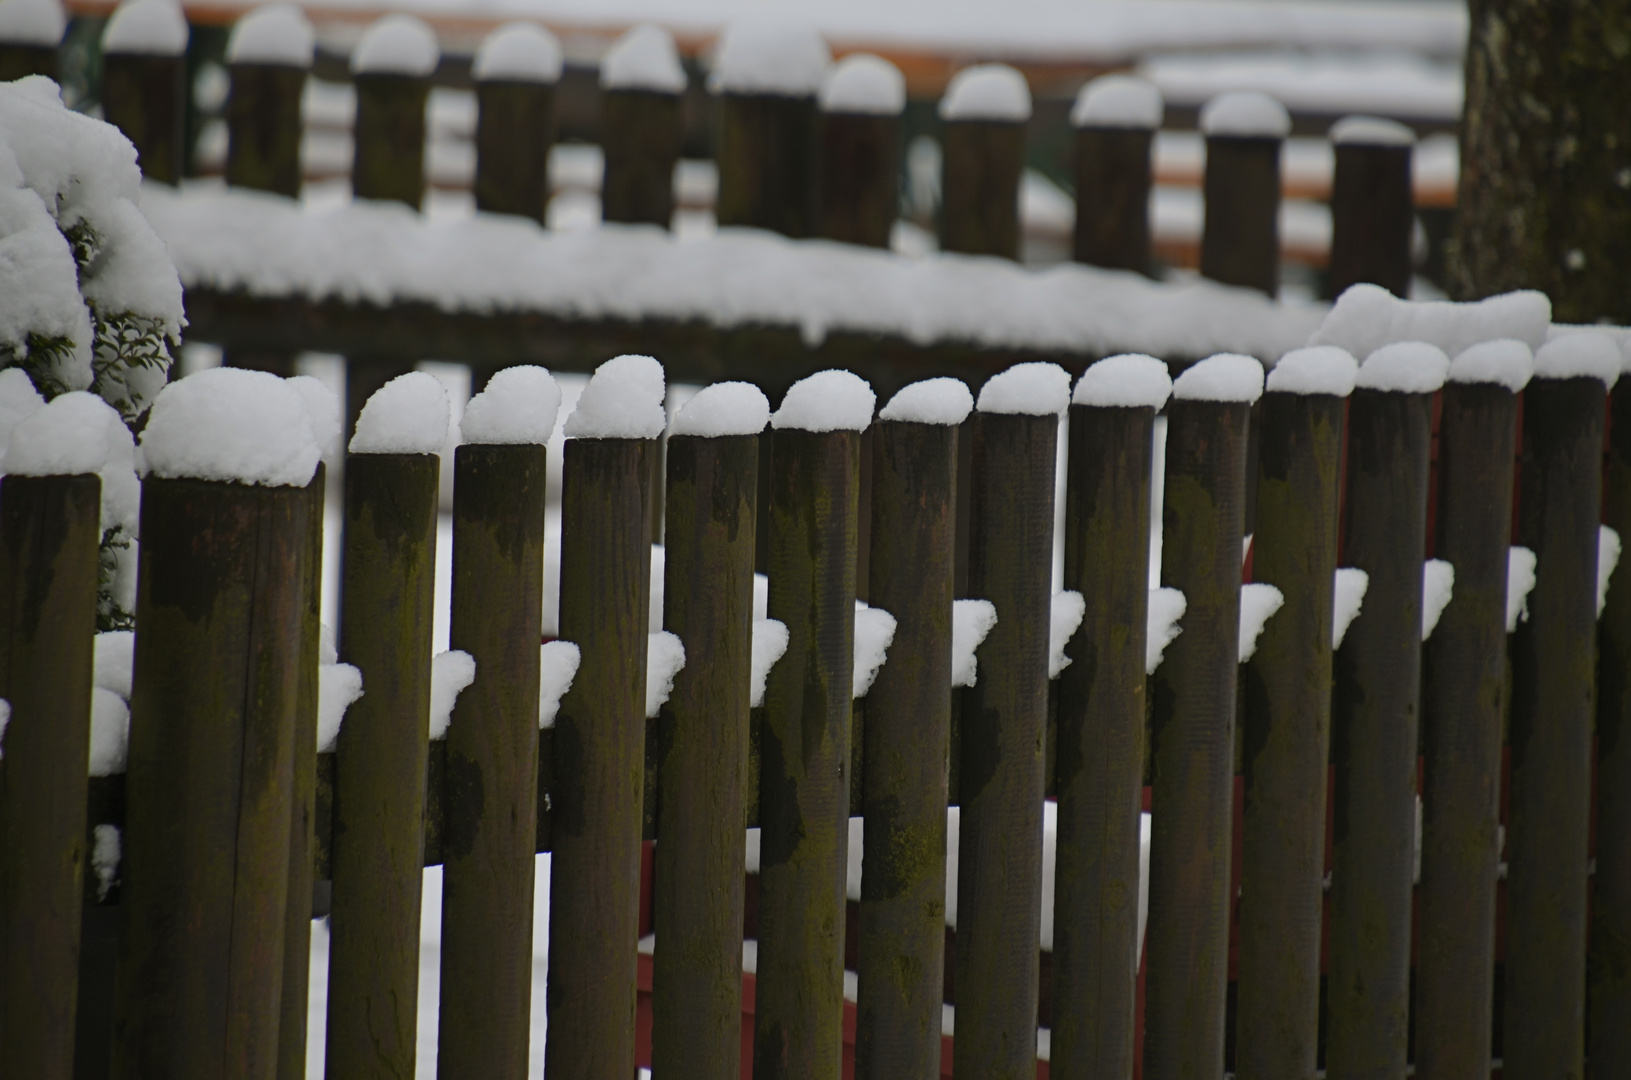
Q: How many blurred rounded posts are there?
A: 12